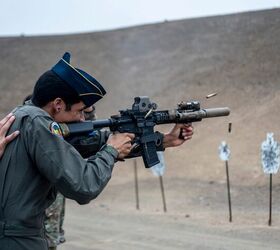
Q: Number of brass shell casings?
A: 3